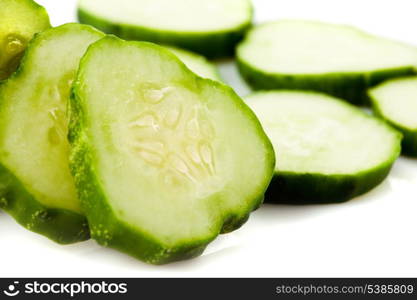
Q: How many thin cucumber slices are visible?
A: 8